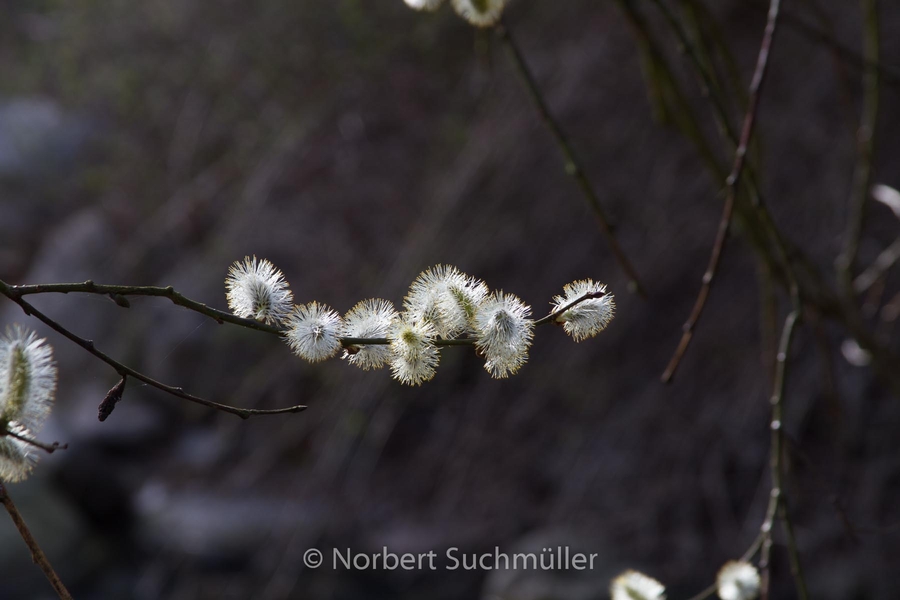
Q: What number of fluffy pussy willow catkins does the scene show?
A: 14